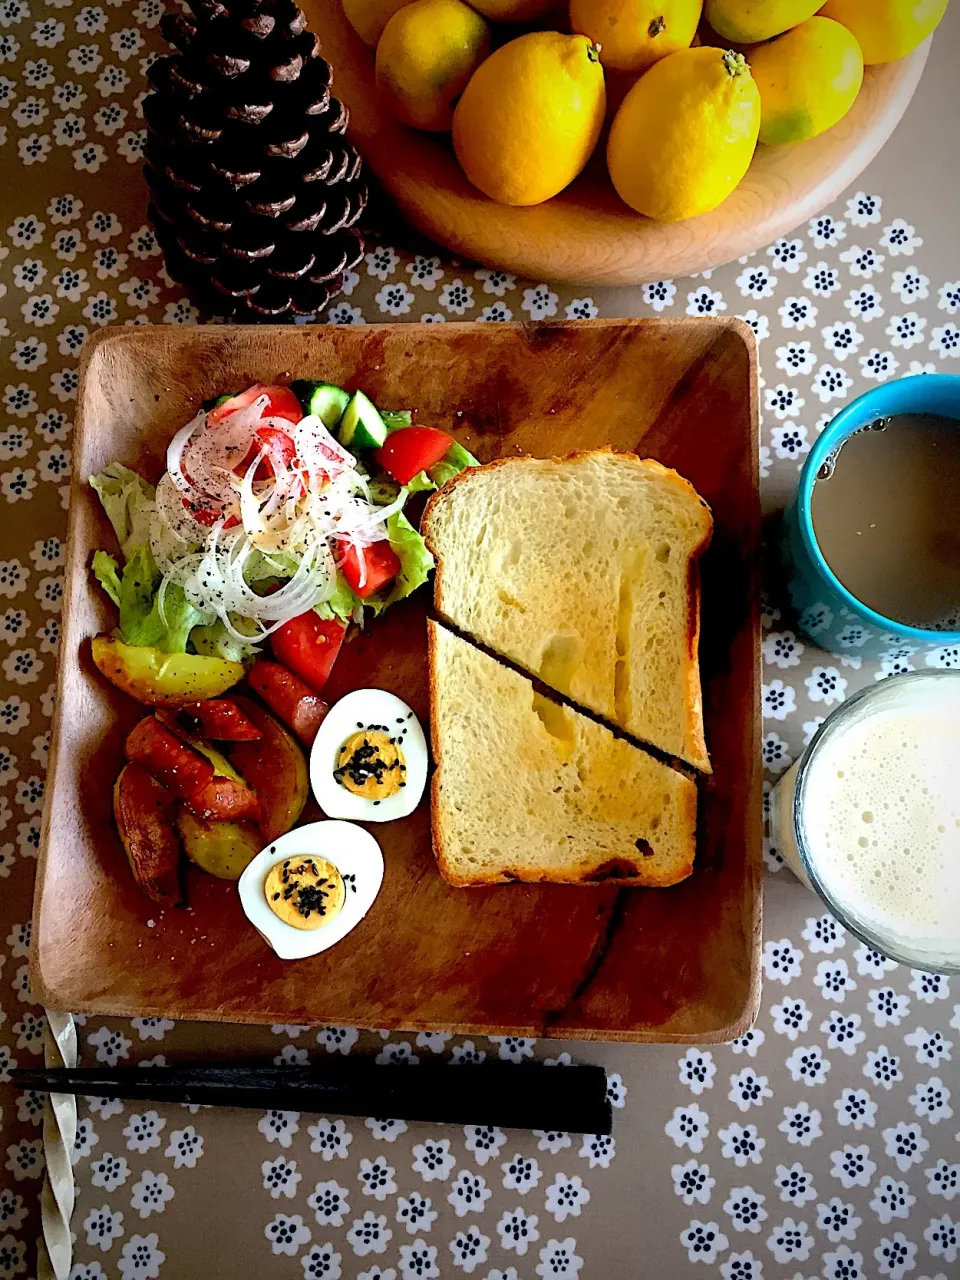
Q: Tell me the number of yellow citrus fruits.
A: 9